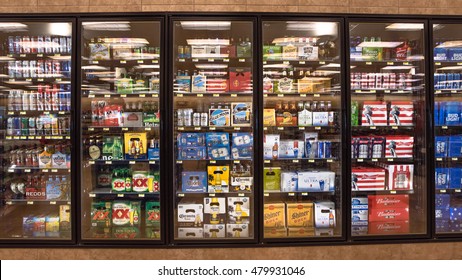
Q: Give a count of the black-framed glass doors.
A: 6